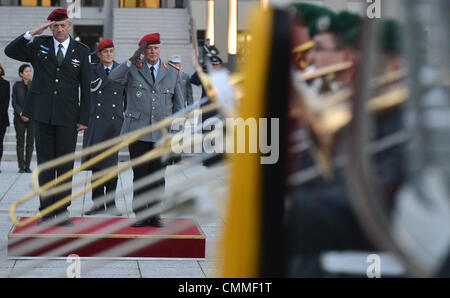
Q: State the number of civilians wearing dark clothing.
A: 2